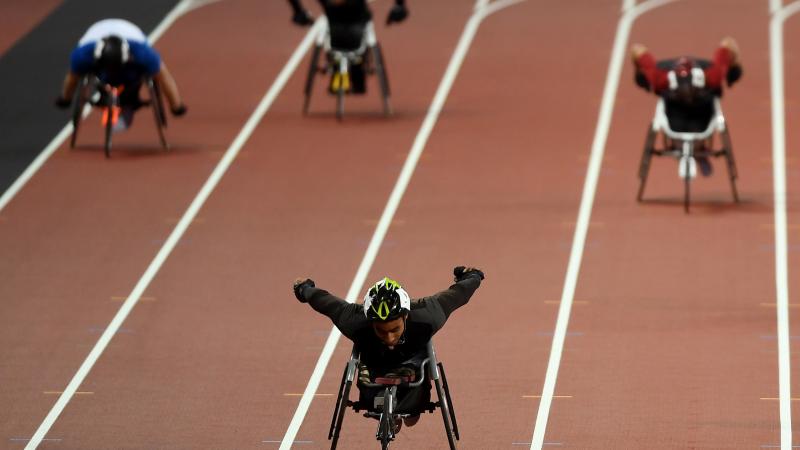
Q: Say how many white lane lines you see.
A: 5